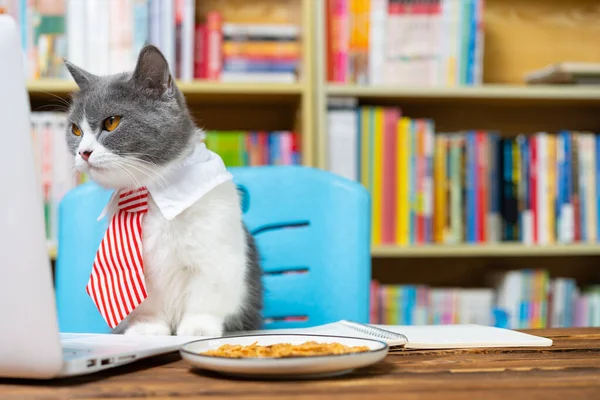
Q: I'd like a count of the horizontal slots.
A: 3